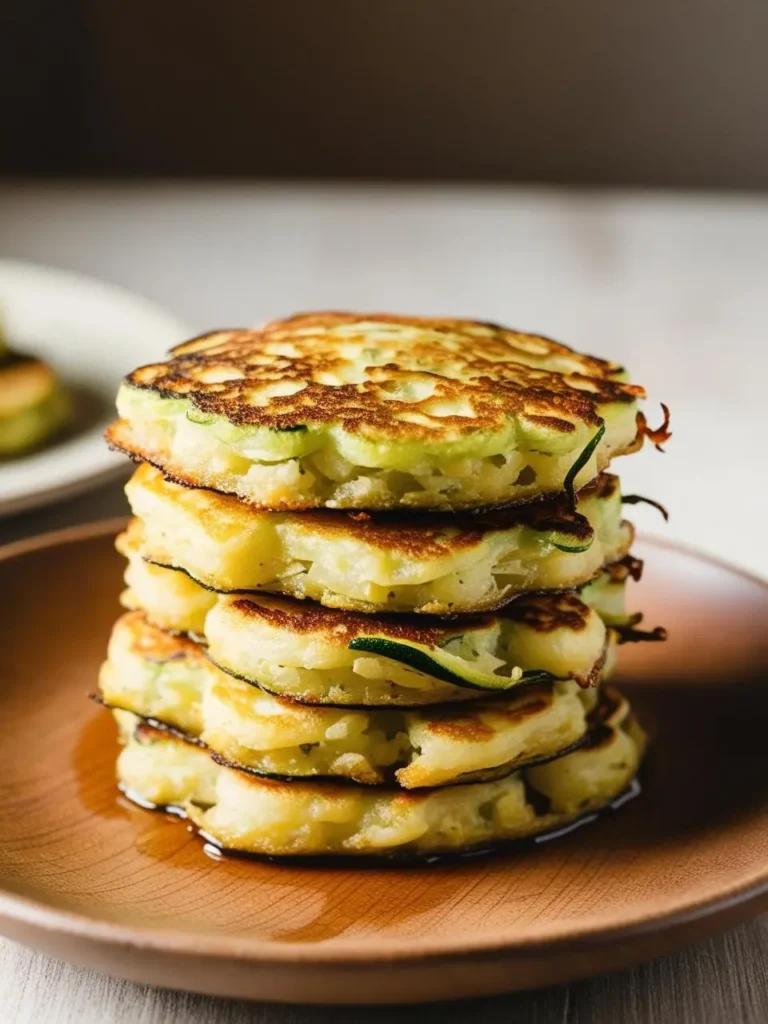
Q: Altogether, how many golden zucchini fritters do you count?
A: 5